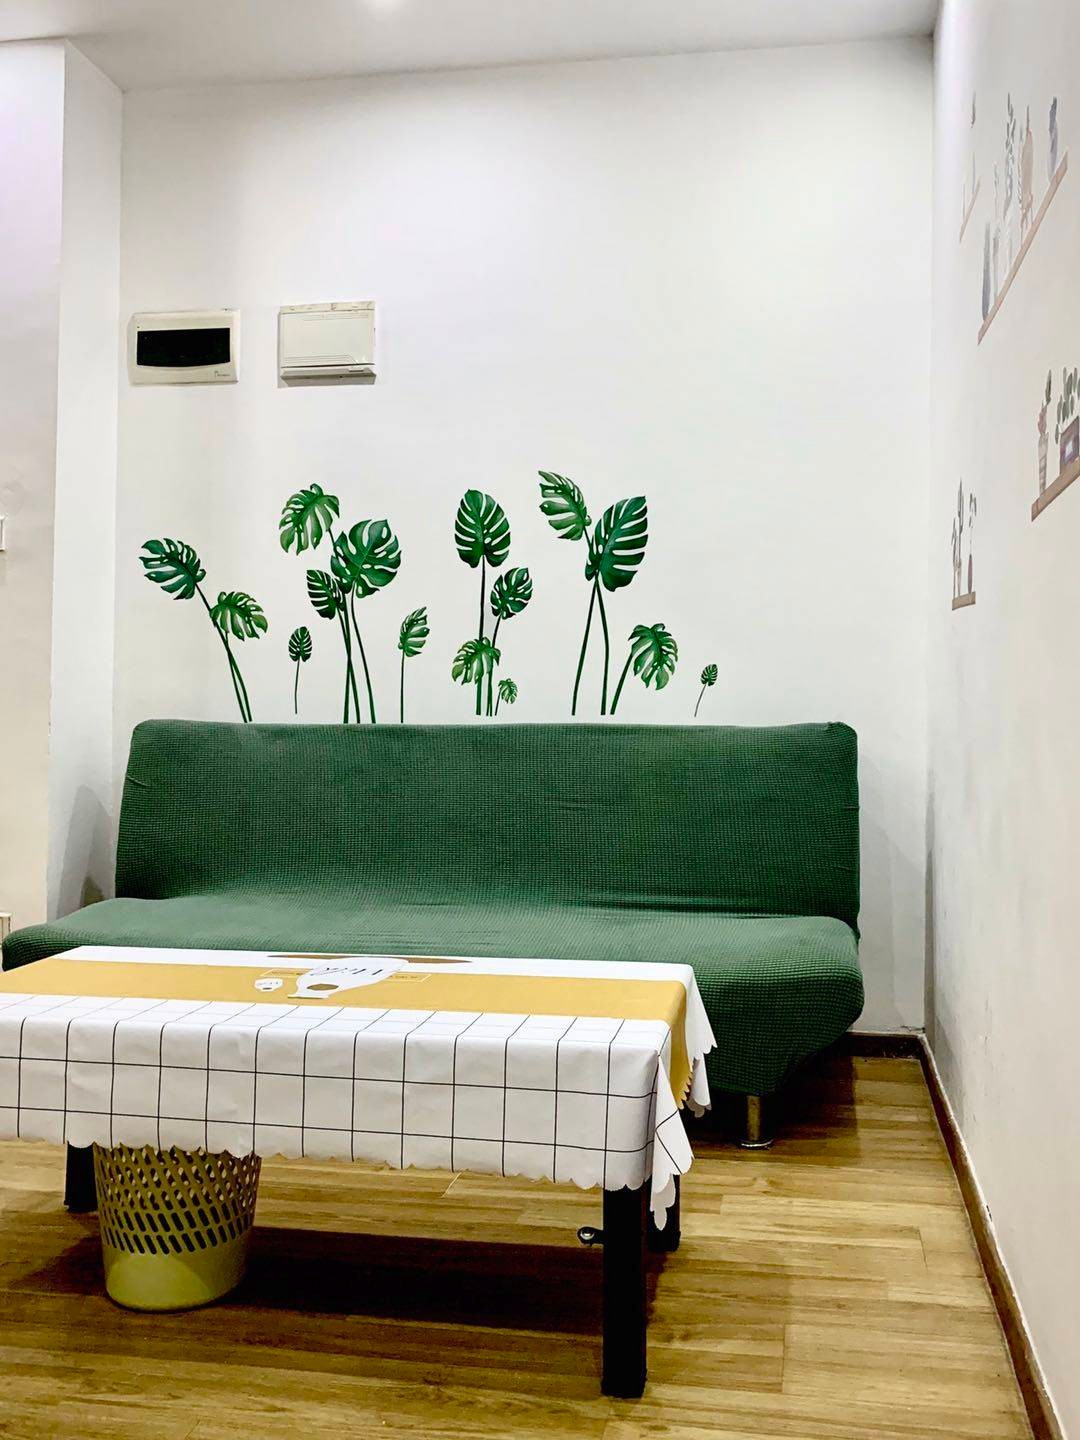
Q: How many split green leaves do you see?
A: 15